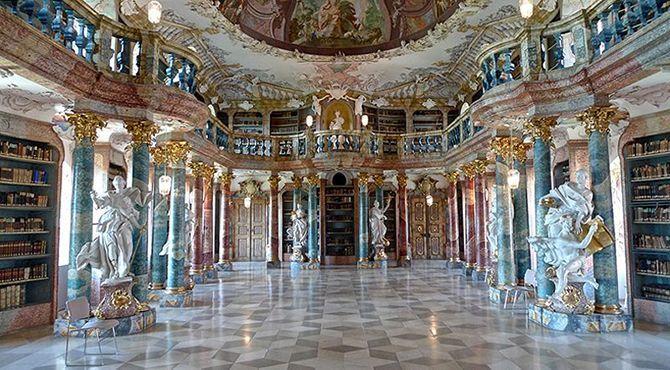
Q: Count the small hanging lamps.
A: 8